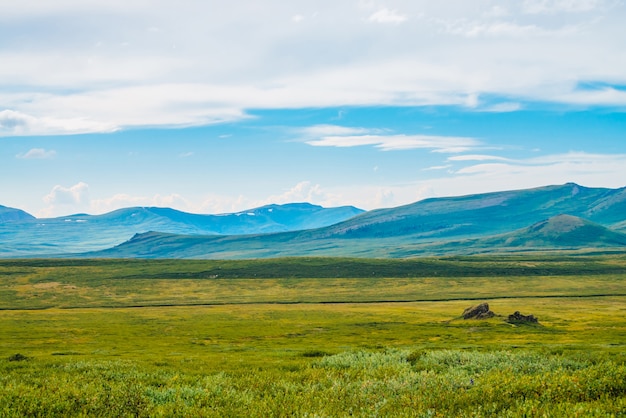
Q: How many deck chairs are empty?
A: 0